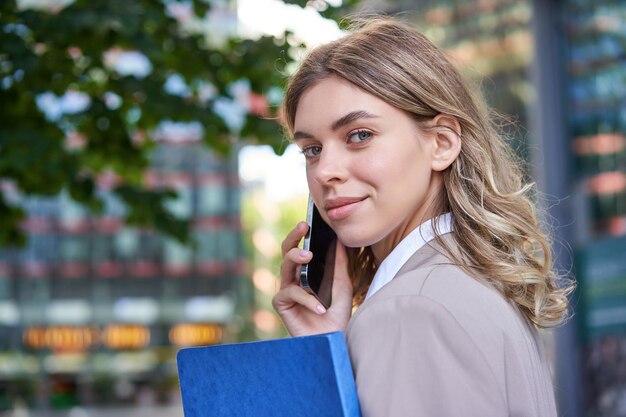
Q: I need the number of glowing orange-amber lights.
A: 3